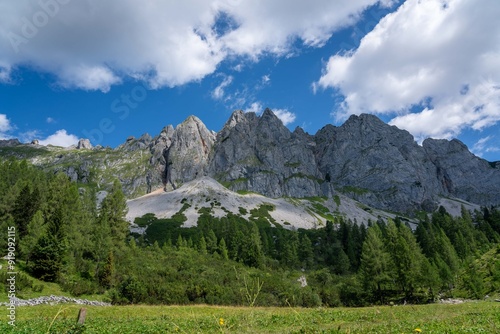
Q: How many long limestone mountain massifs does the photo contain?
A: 1